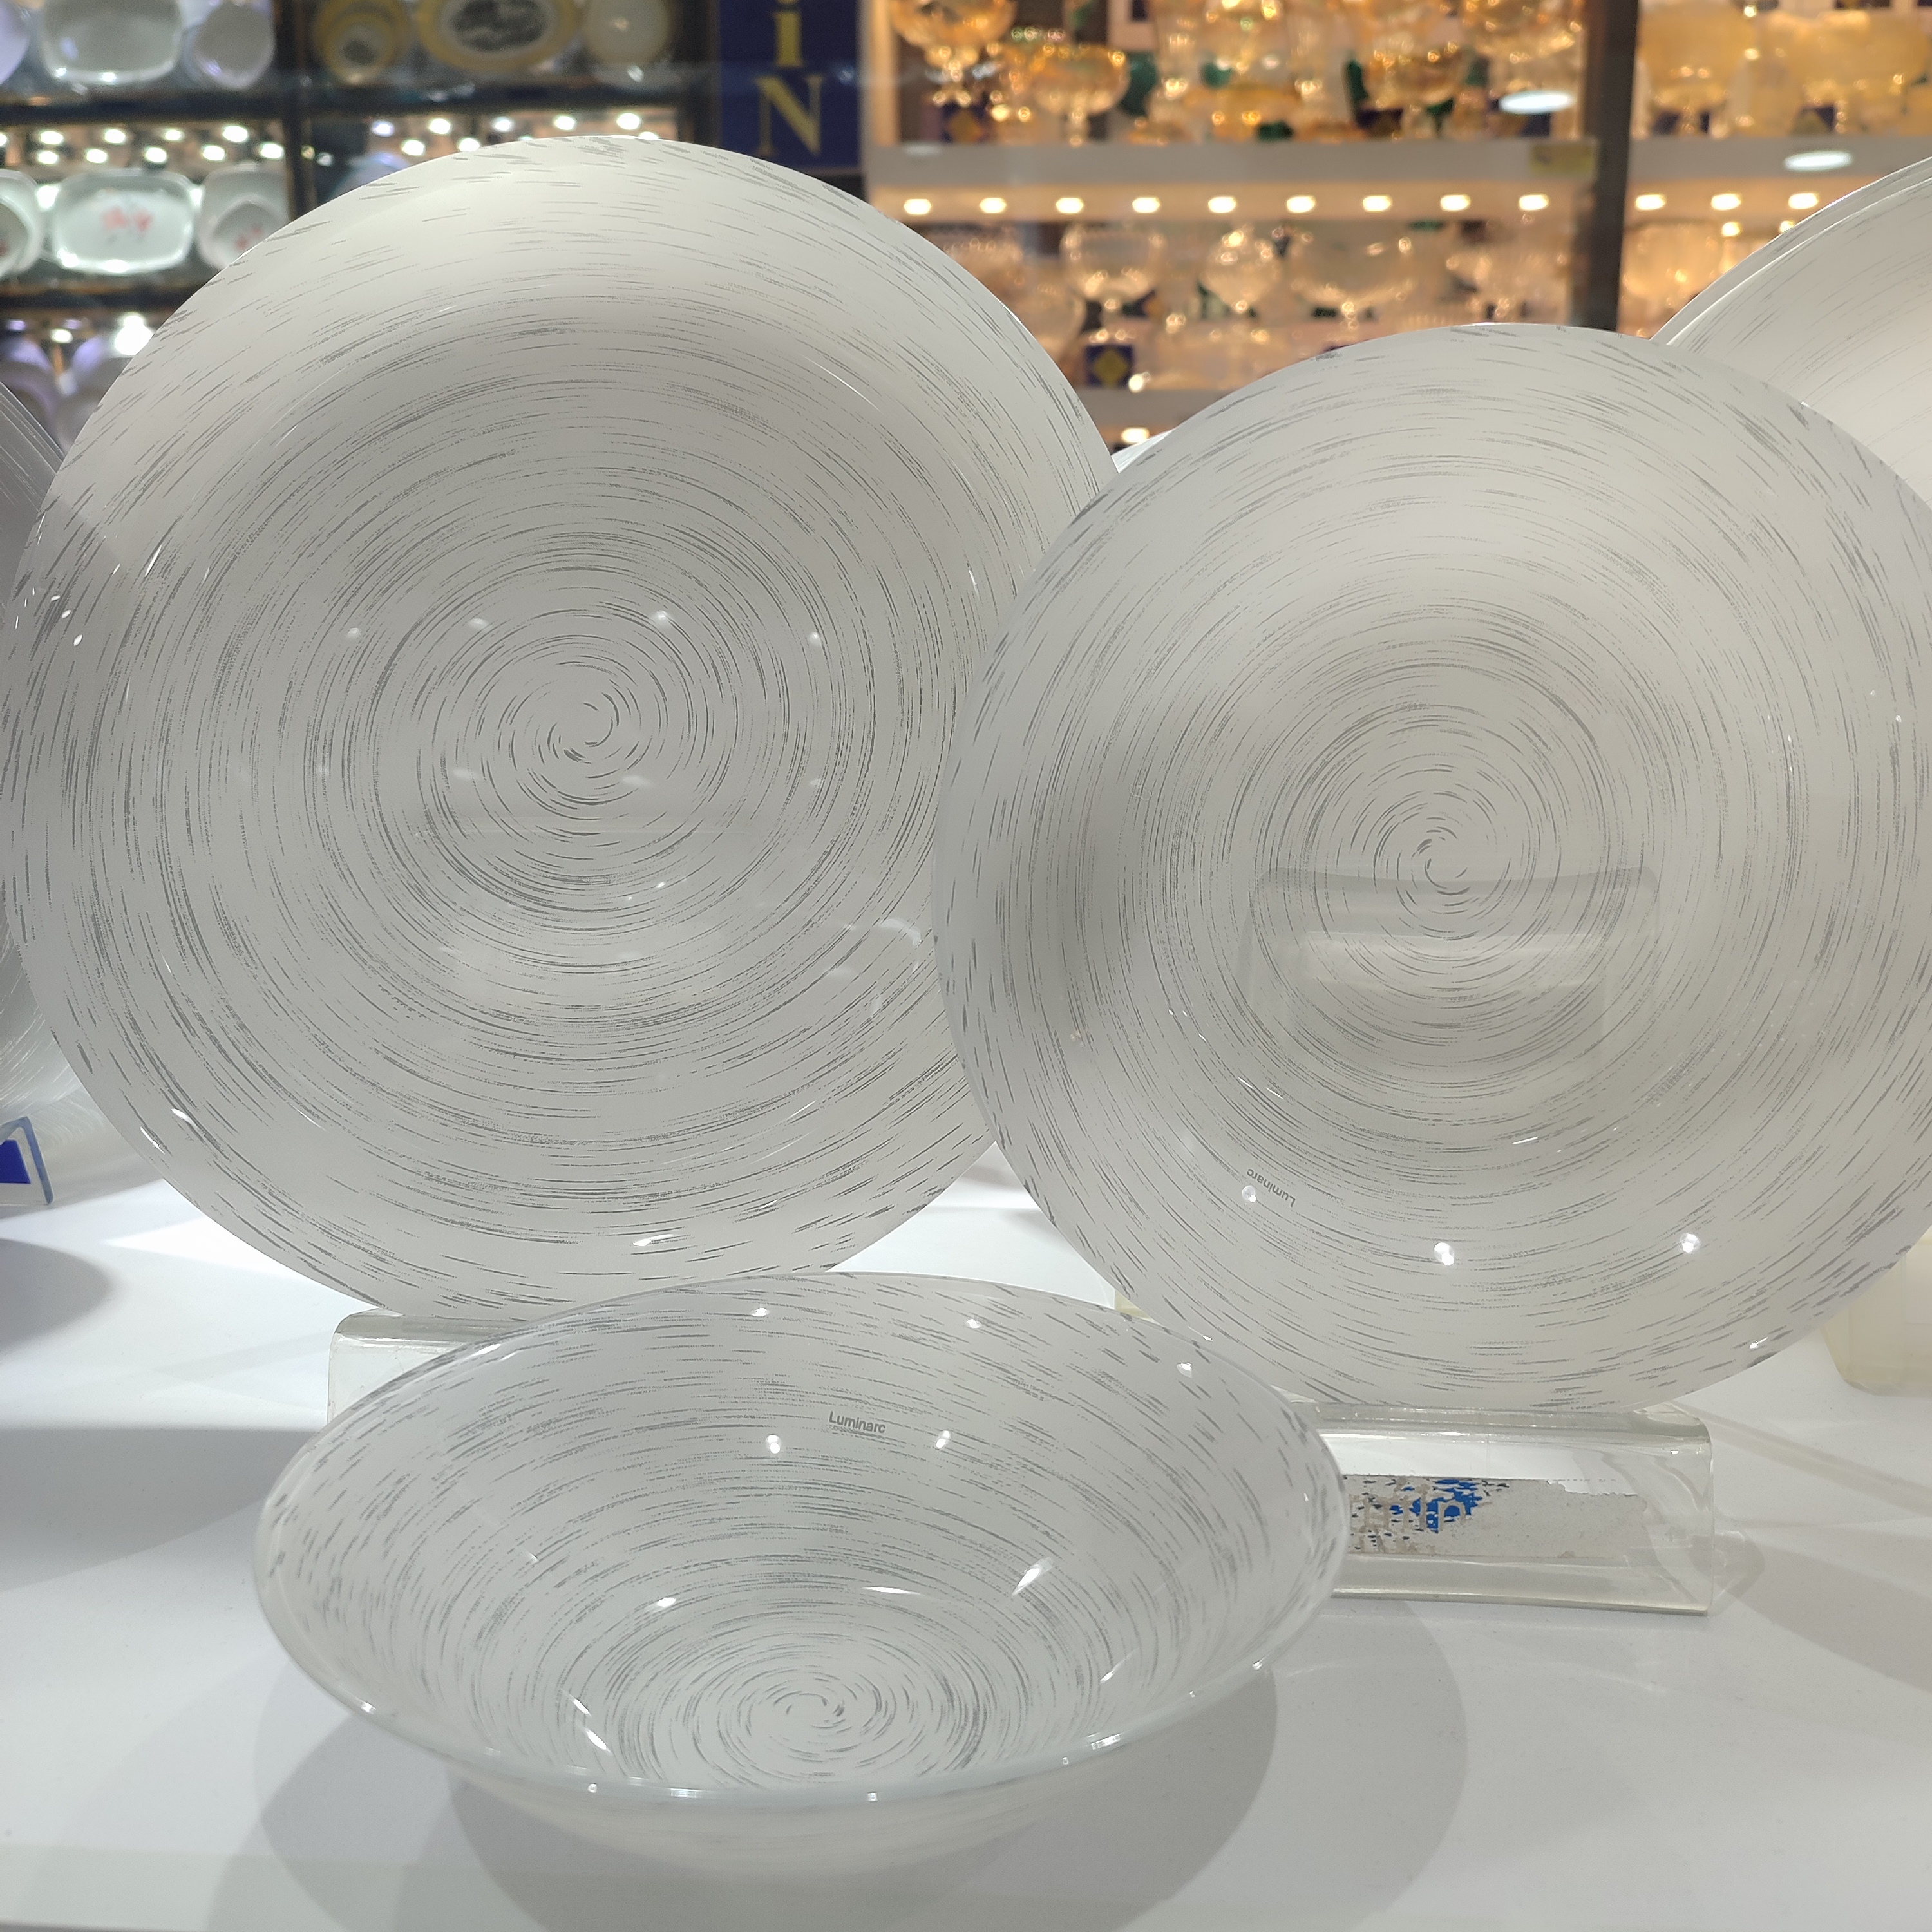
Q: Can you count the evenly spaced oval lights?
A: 12